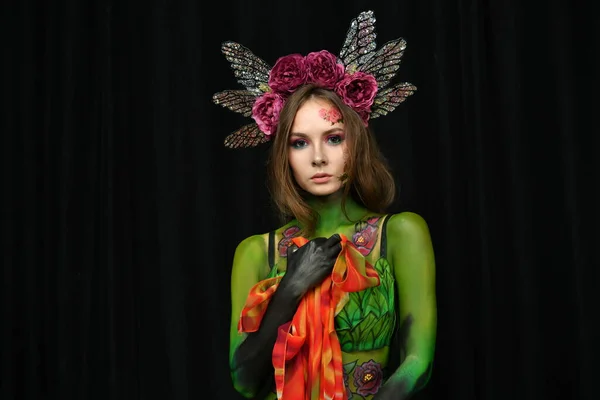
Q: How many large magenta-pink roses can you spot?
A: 4